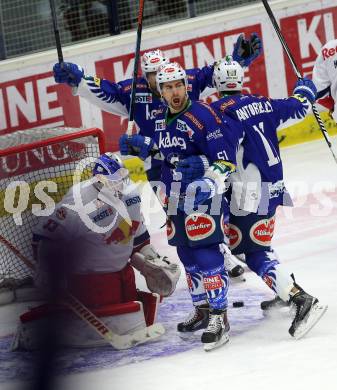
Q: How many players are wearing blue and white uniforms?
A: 3